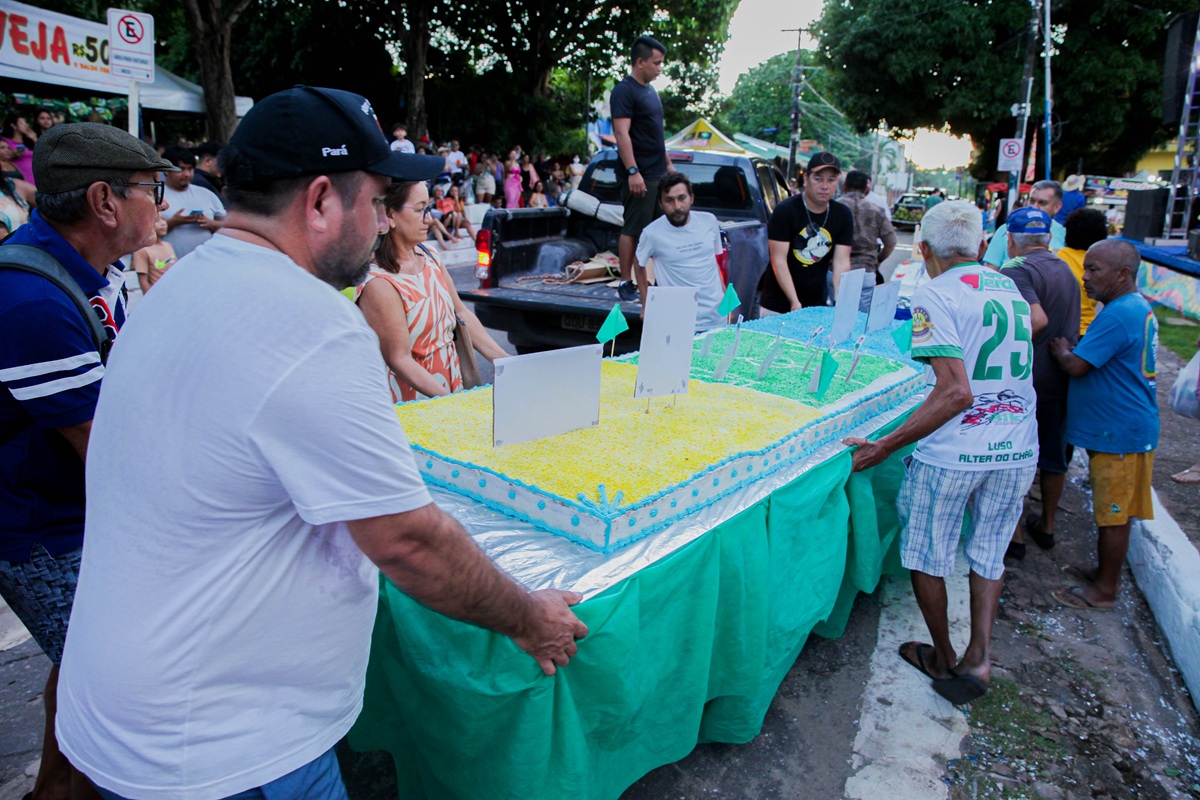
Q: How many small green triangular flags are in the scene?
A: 4